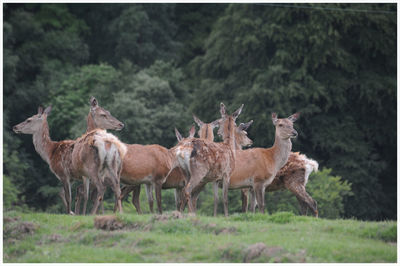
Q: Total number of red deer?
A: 7